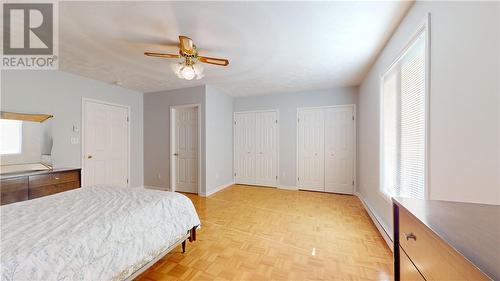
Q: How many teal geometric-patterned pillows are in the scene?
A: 0